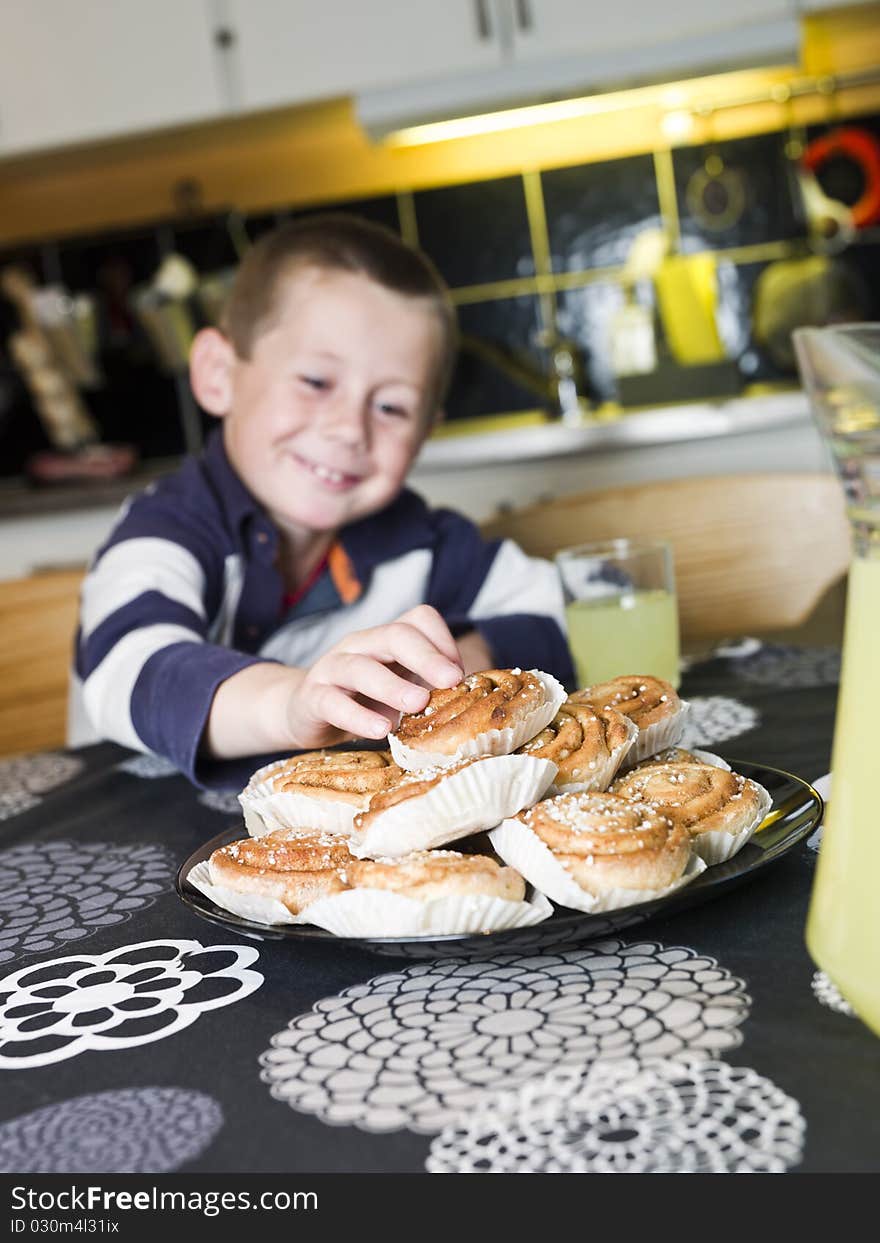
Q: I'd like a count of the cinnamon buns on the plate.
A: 10